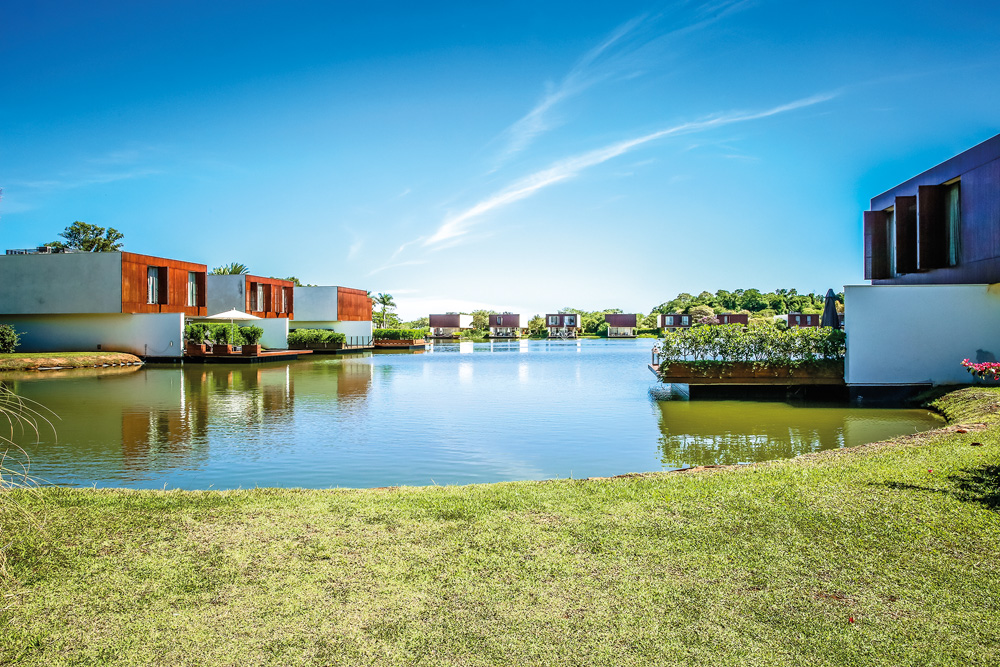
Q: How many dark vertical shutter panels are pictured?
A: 3